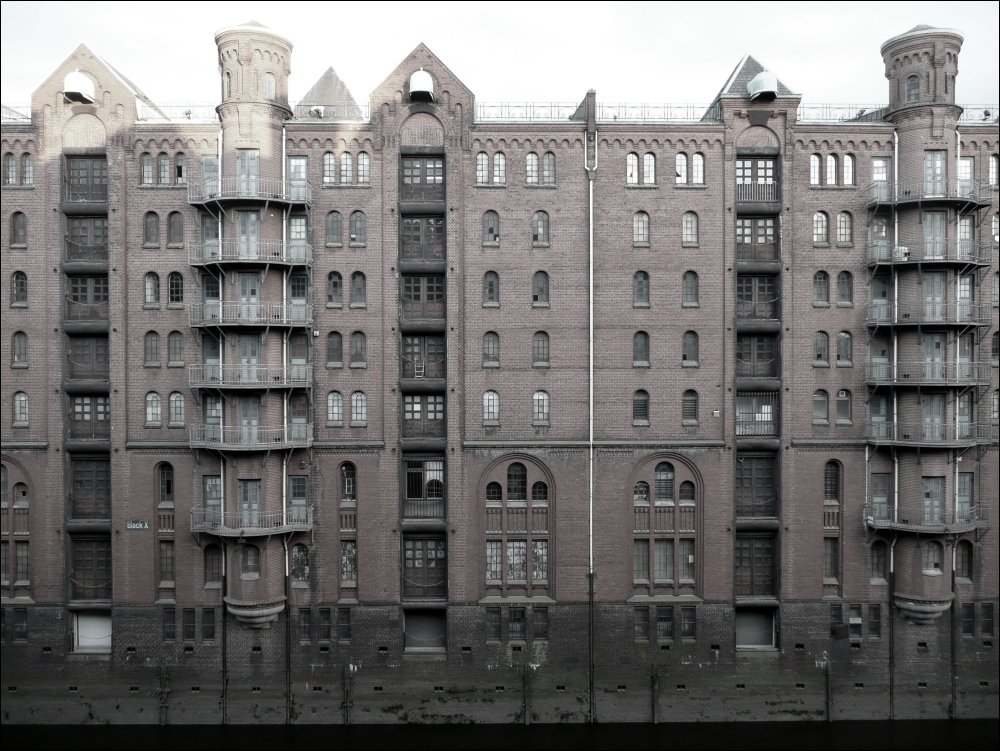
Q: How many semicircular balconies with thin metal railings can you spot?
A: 12